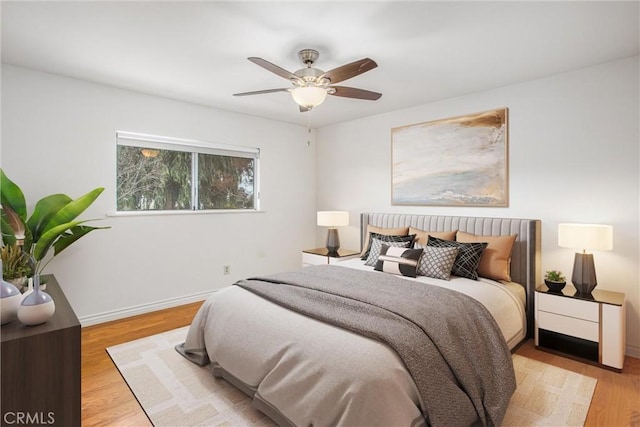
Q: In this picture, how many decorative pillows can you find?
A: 8